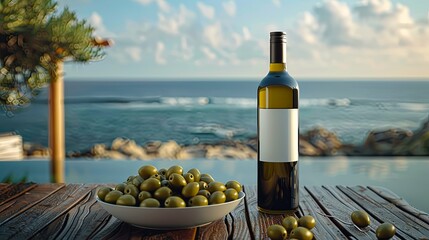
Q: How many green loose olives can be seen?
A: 6